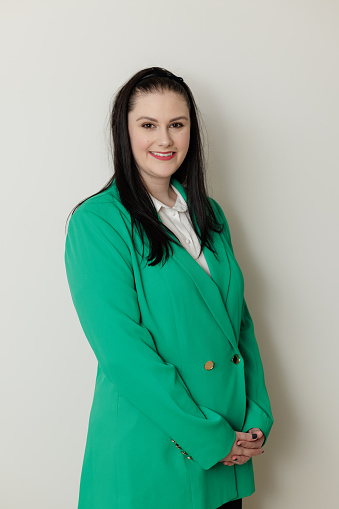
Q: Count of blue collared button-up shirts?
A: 0